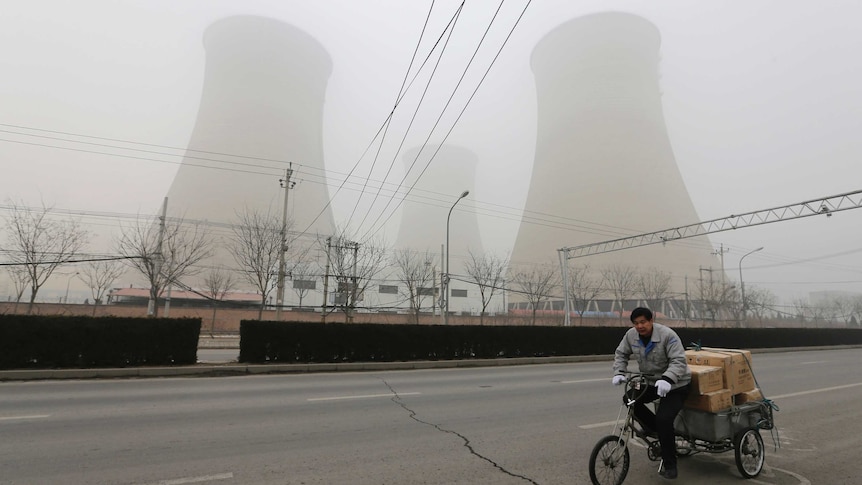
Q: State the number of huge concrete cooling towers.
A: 3